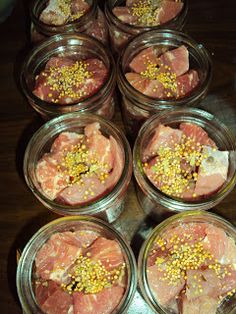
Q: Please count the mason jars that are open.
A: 8